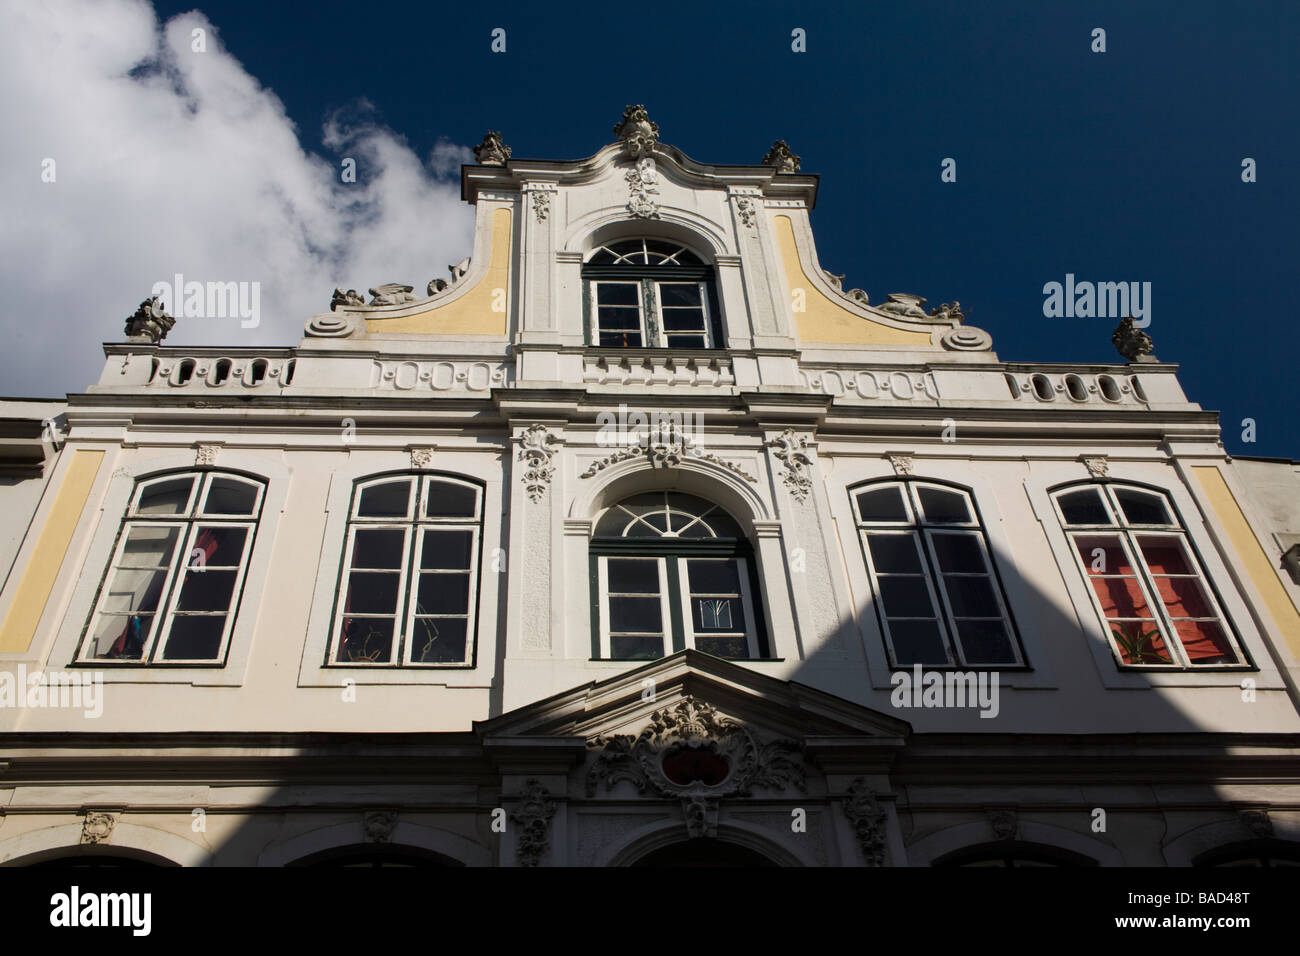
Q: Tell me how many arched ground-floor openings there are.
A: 5